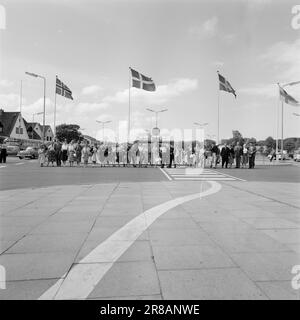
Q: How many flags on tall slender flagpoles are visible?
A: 4